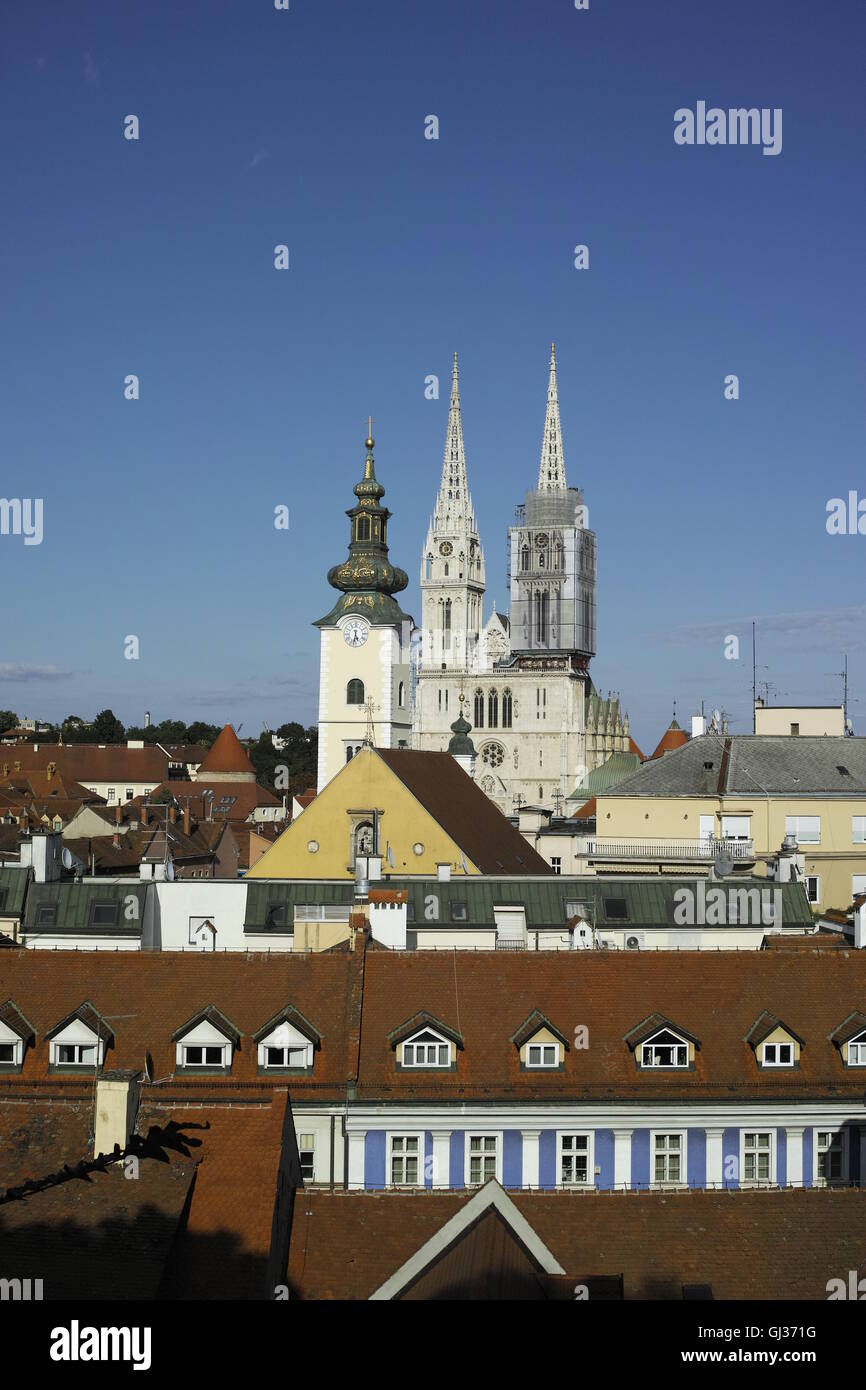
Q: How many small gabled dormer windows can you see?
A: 9